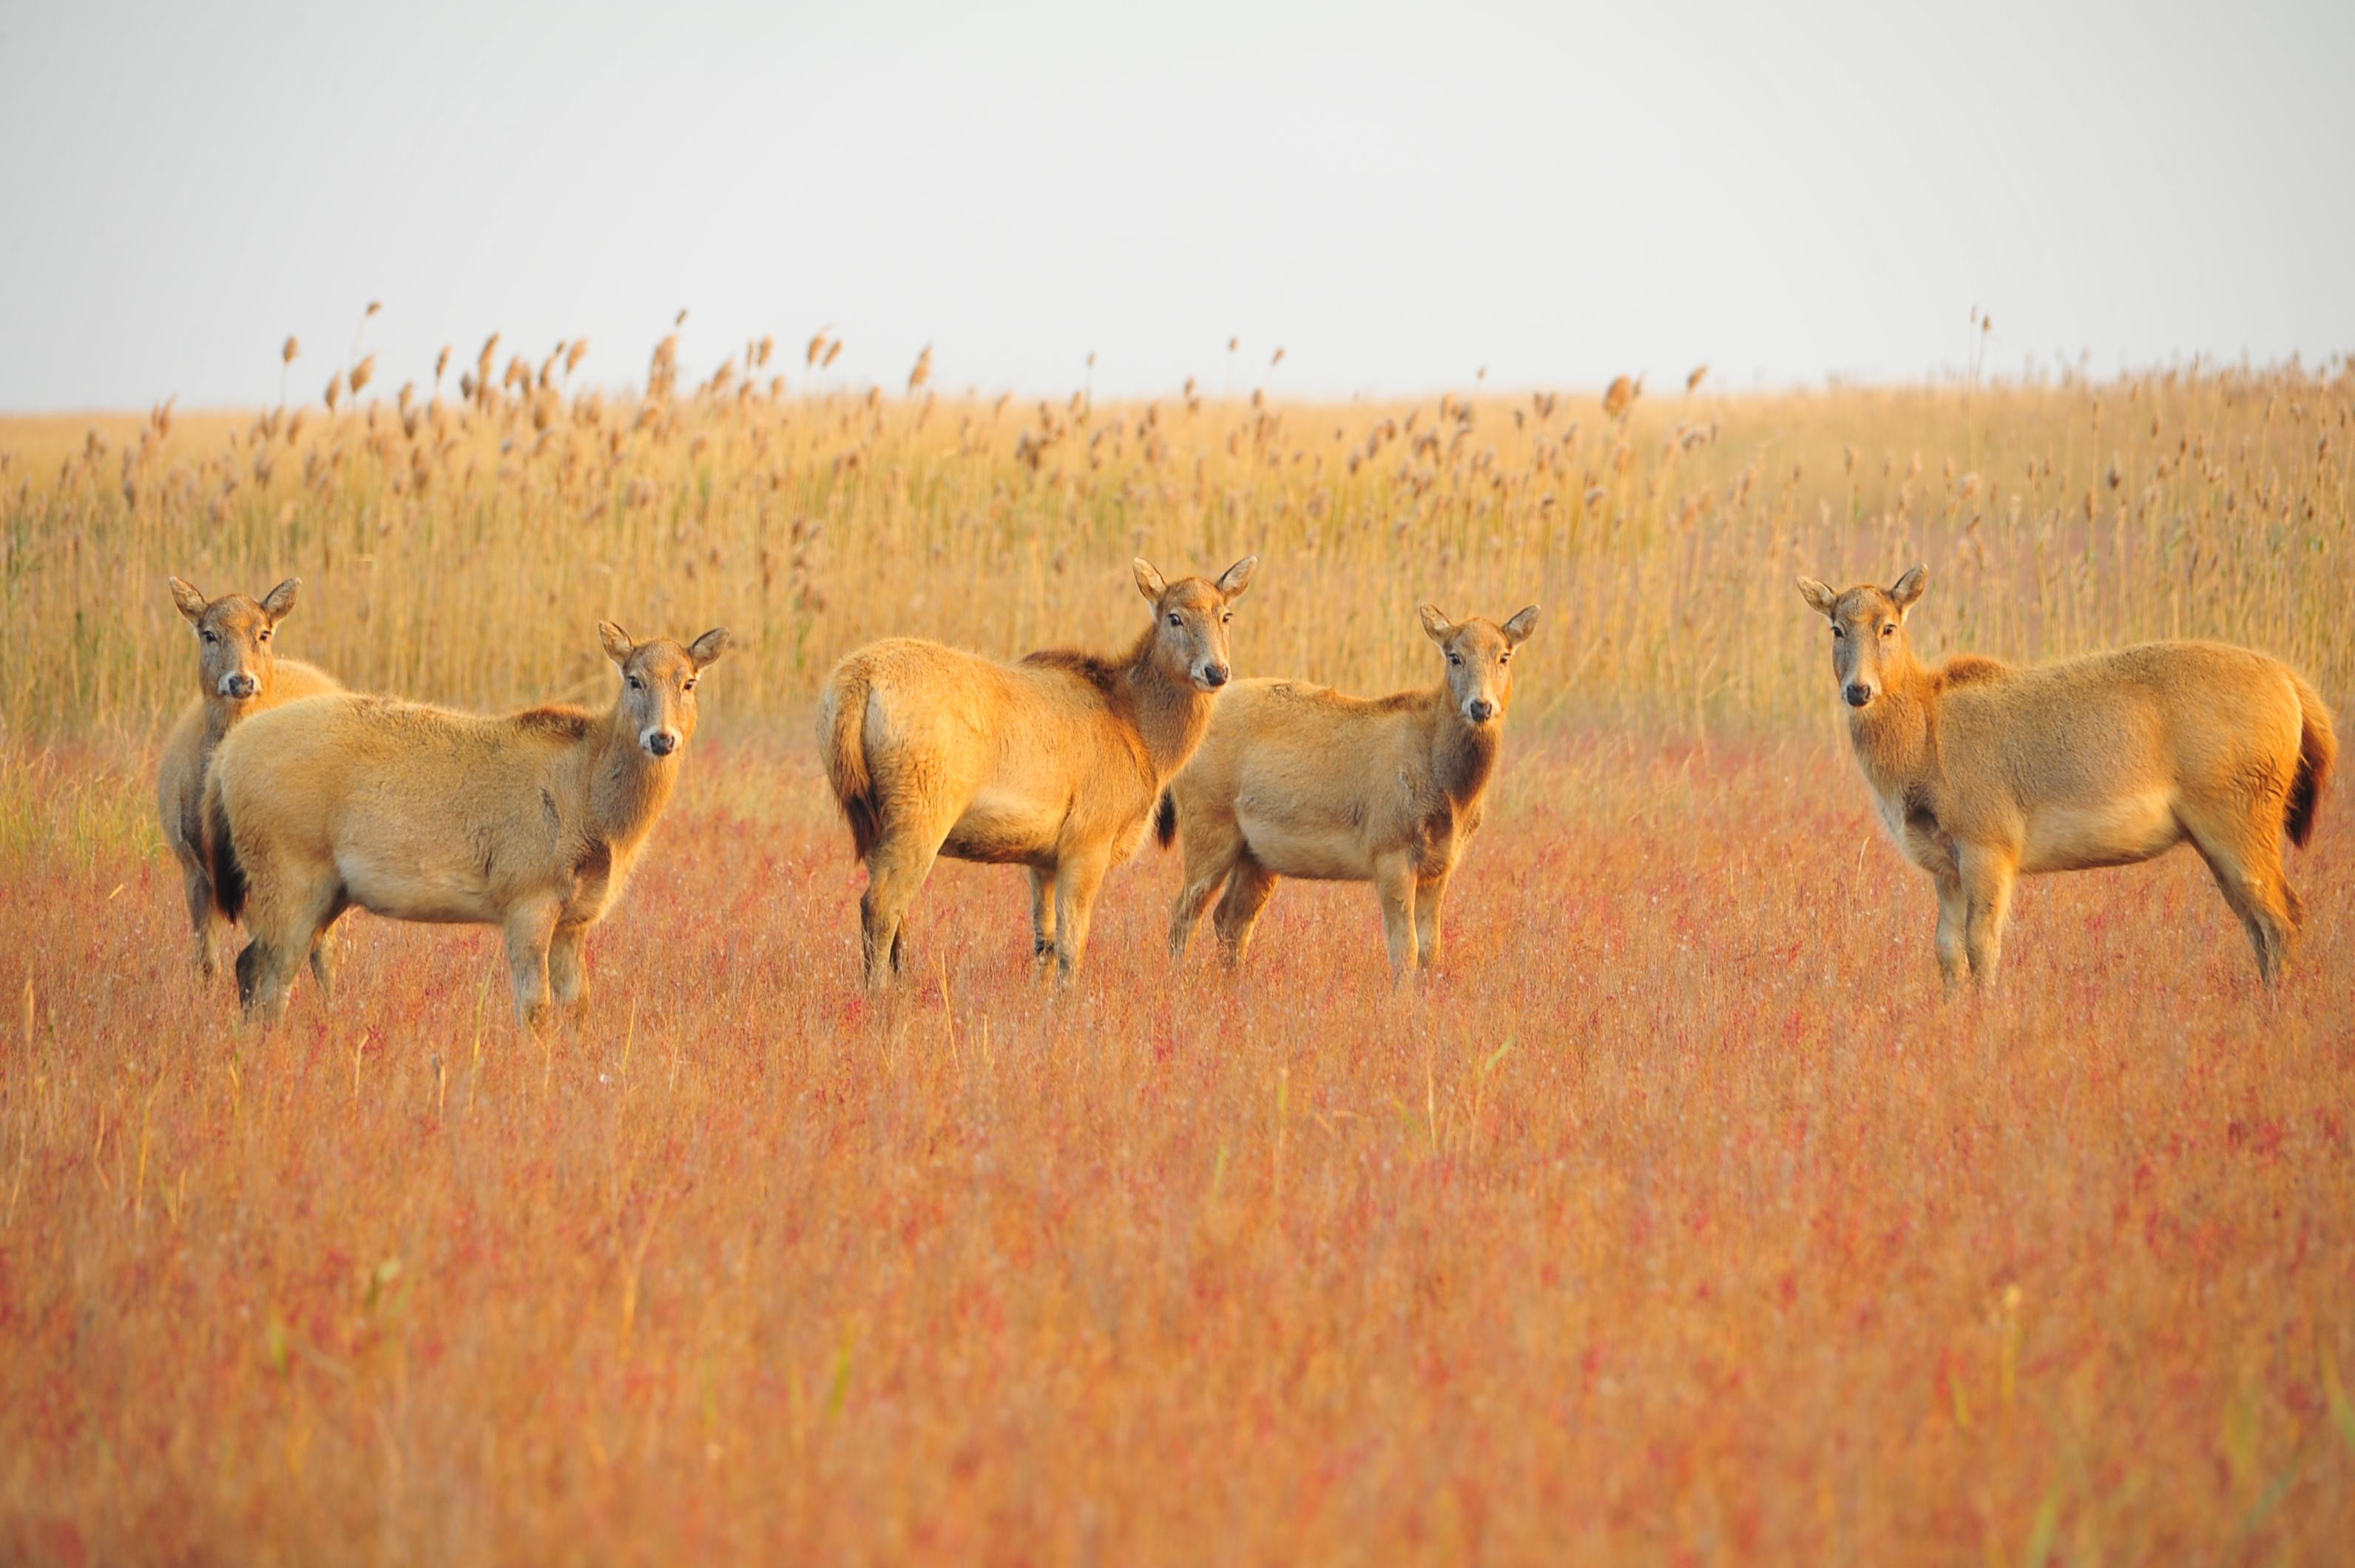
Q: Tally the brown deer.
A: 5